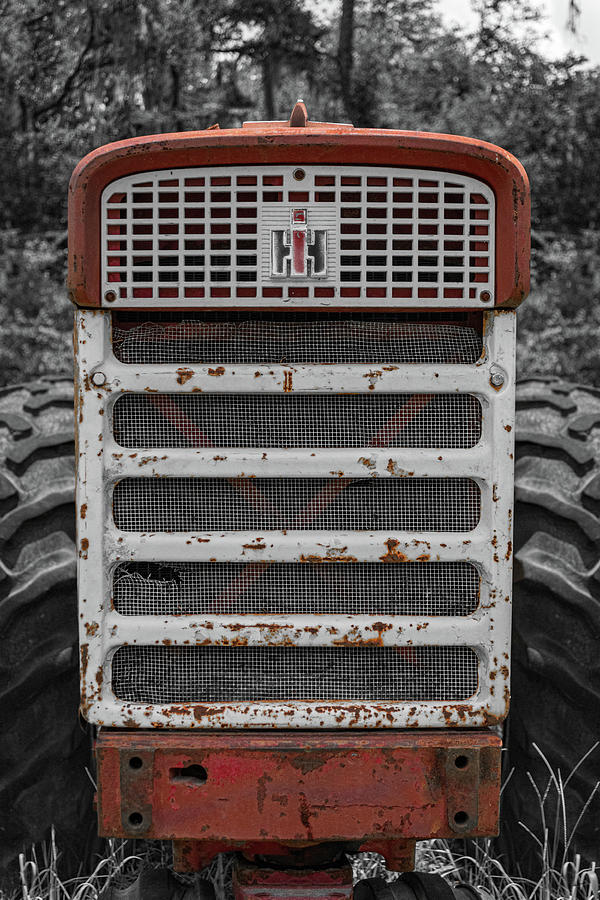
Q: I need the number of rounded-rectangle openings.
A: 5